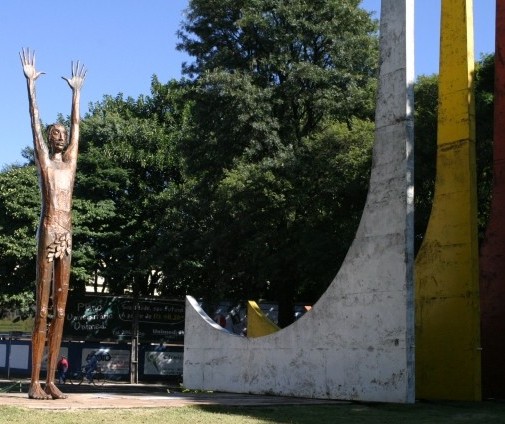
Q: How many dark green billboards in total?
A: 1